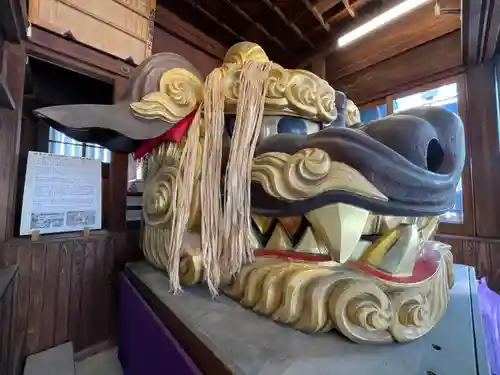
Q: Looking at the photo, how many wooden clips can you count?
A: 2